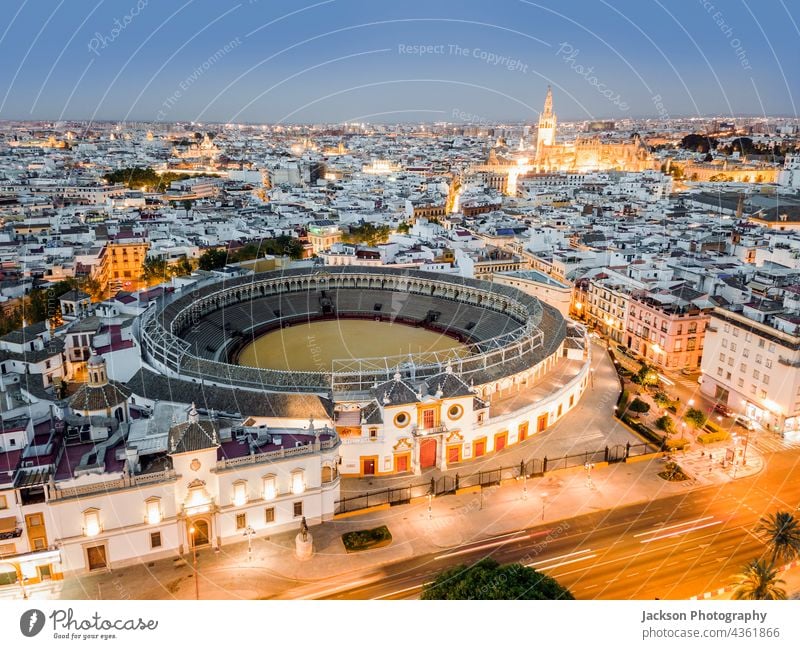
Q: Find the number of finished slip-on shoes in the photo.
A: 0